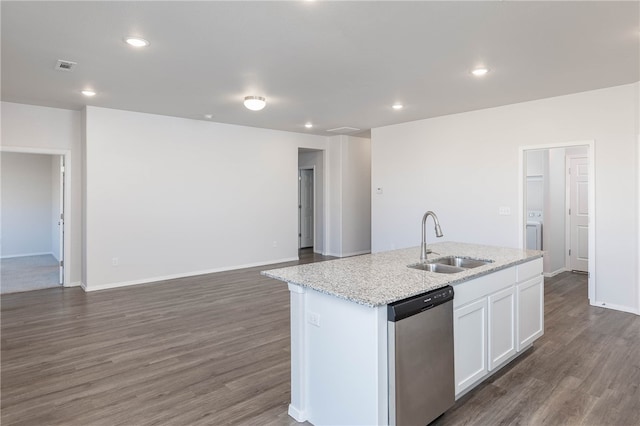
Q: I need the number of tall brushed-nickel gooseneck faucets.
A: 1